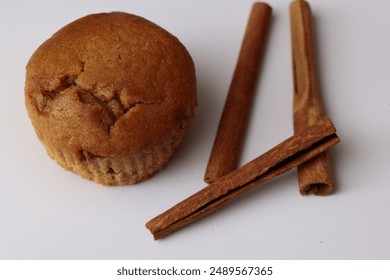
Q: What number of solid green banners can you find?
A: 0